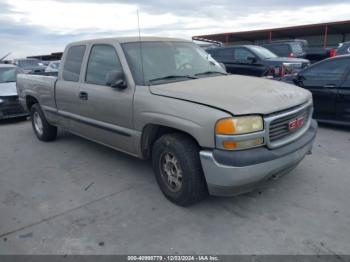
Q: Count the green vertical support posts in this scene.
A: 0